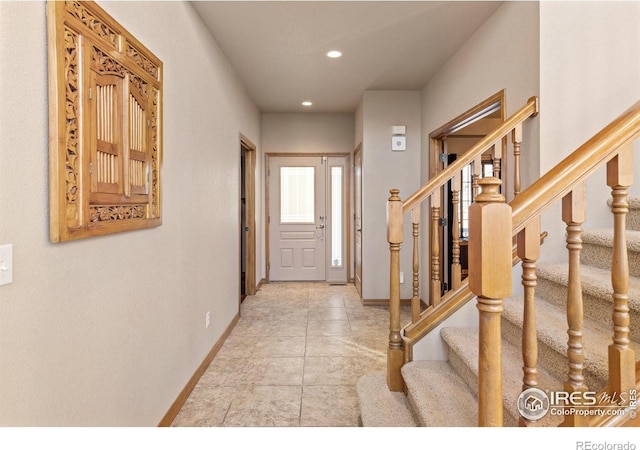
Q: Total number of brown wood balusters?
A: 9